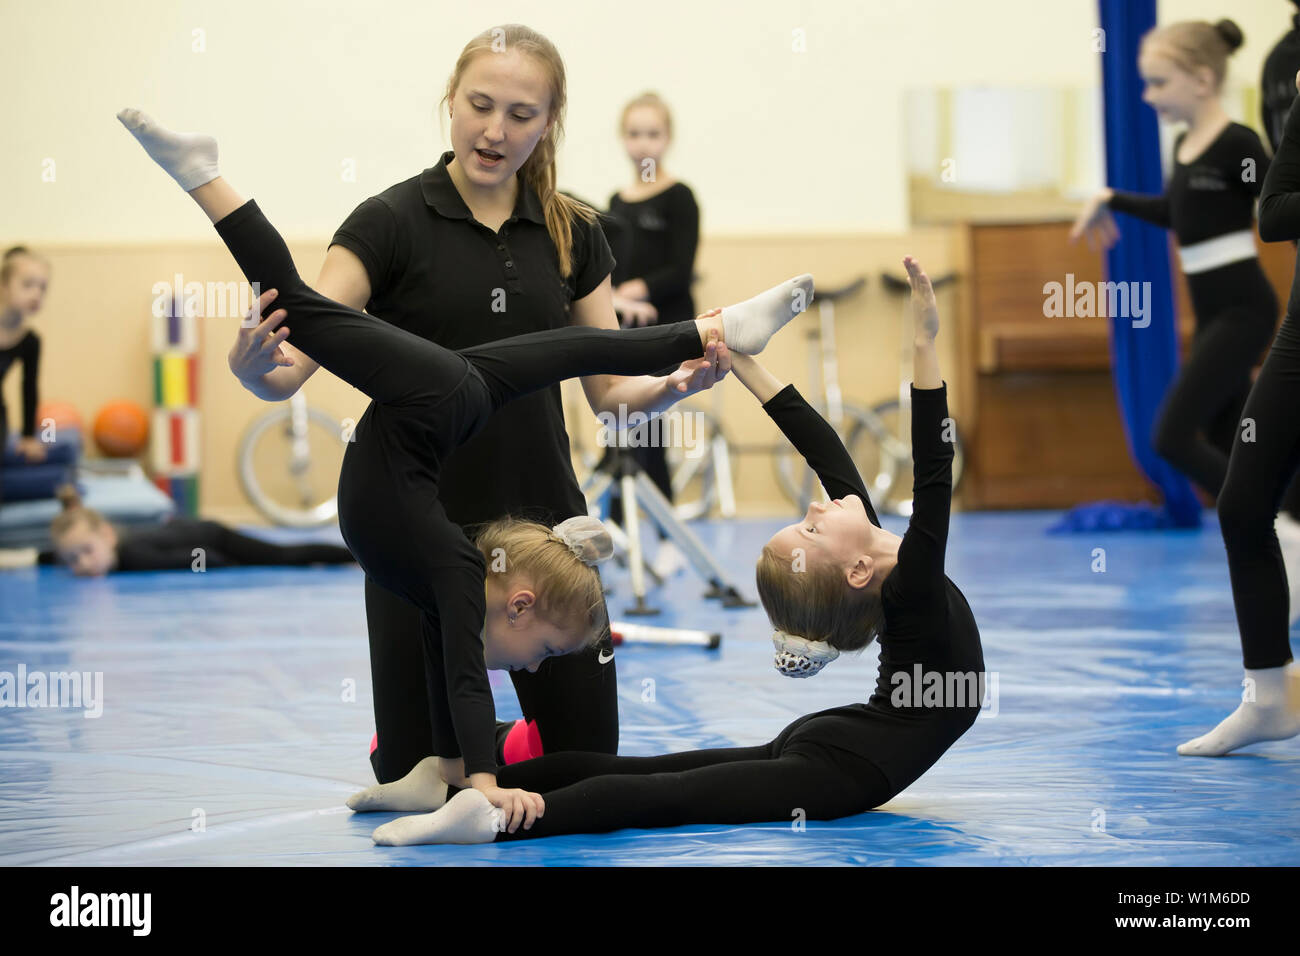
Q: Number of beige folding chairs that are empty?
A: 0